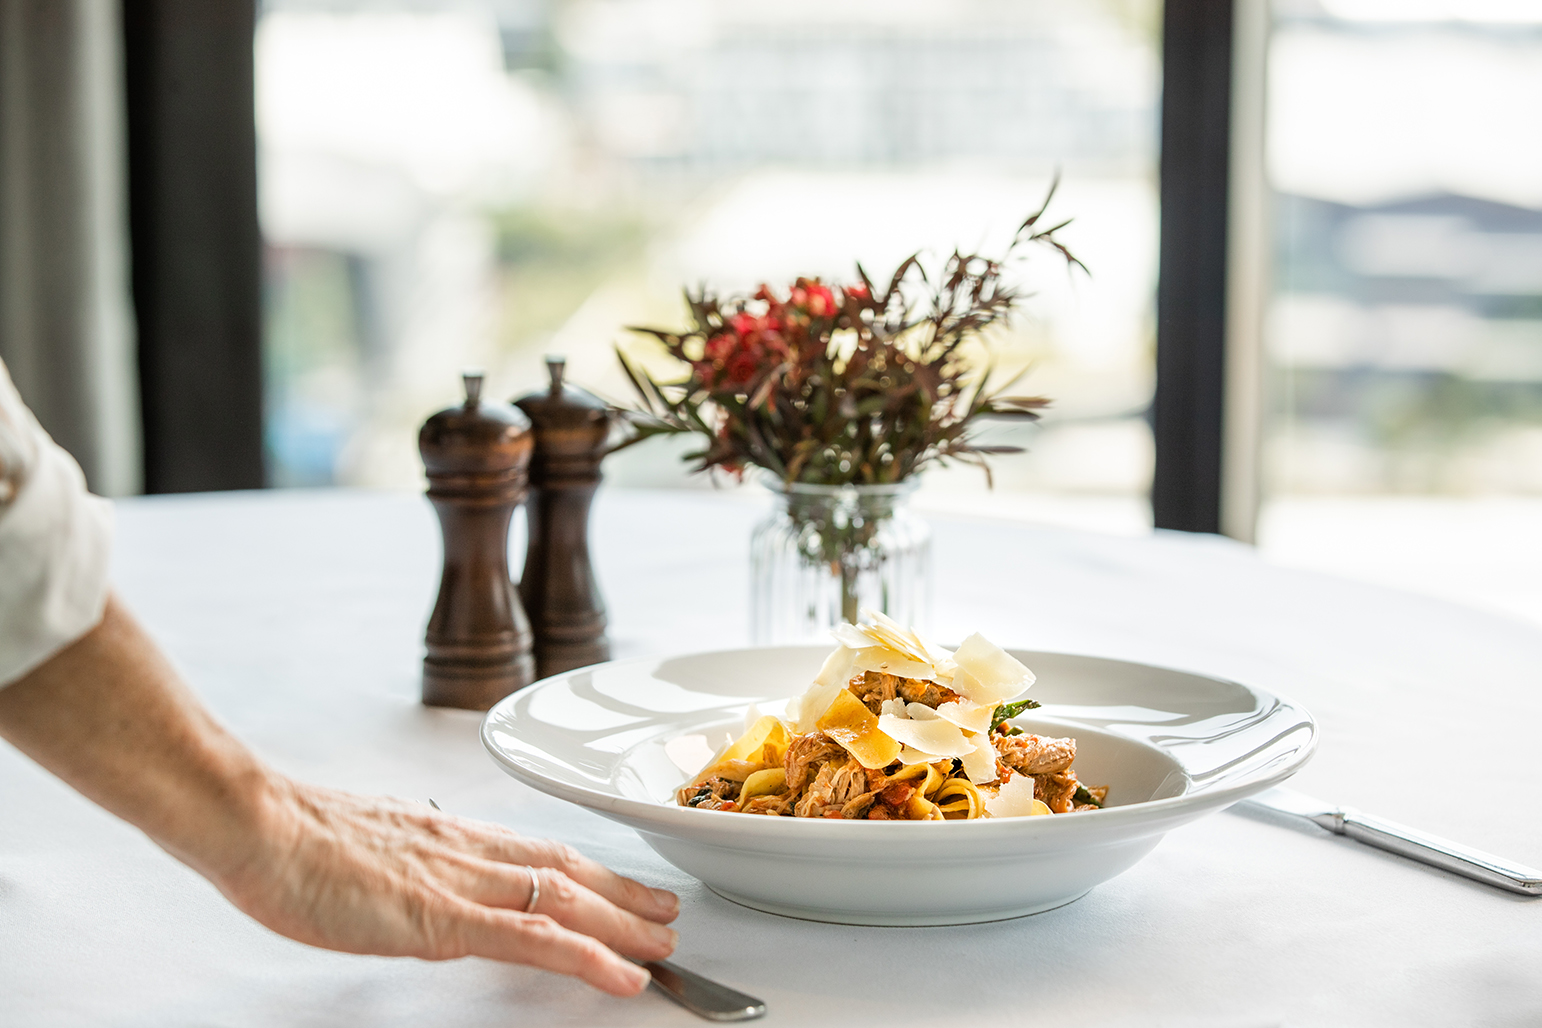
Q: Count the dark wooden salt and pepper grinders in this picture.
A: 2